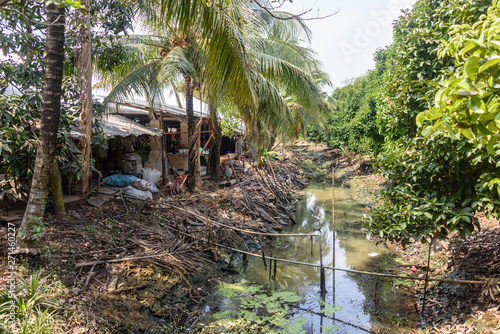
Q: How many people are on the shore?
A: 0